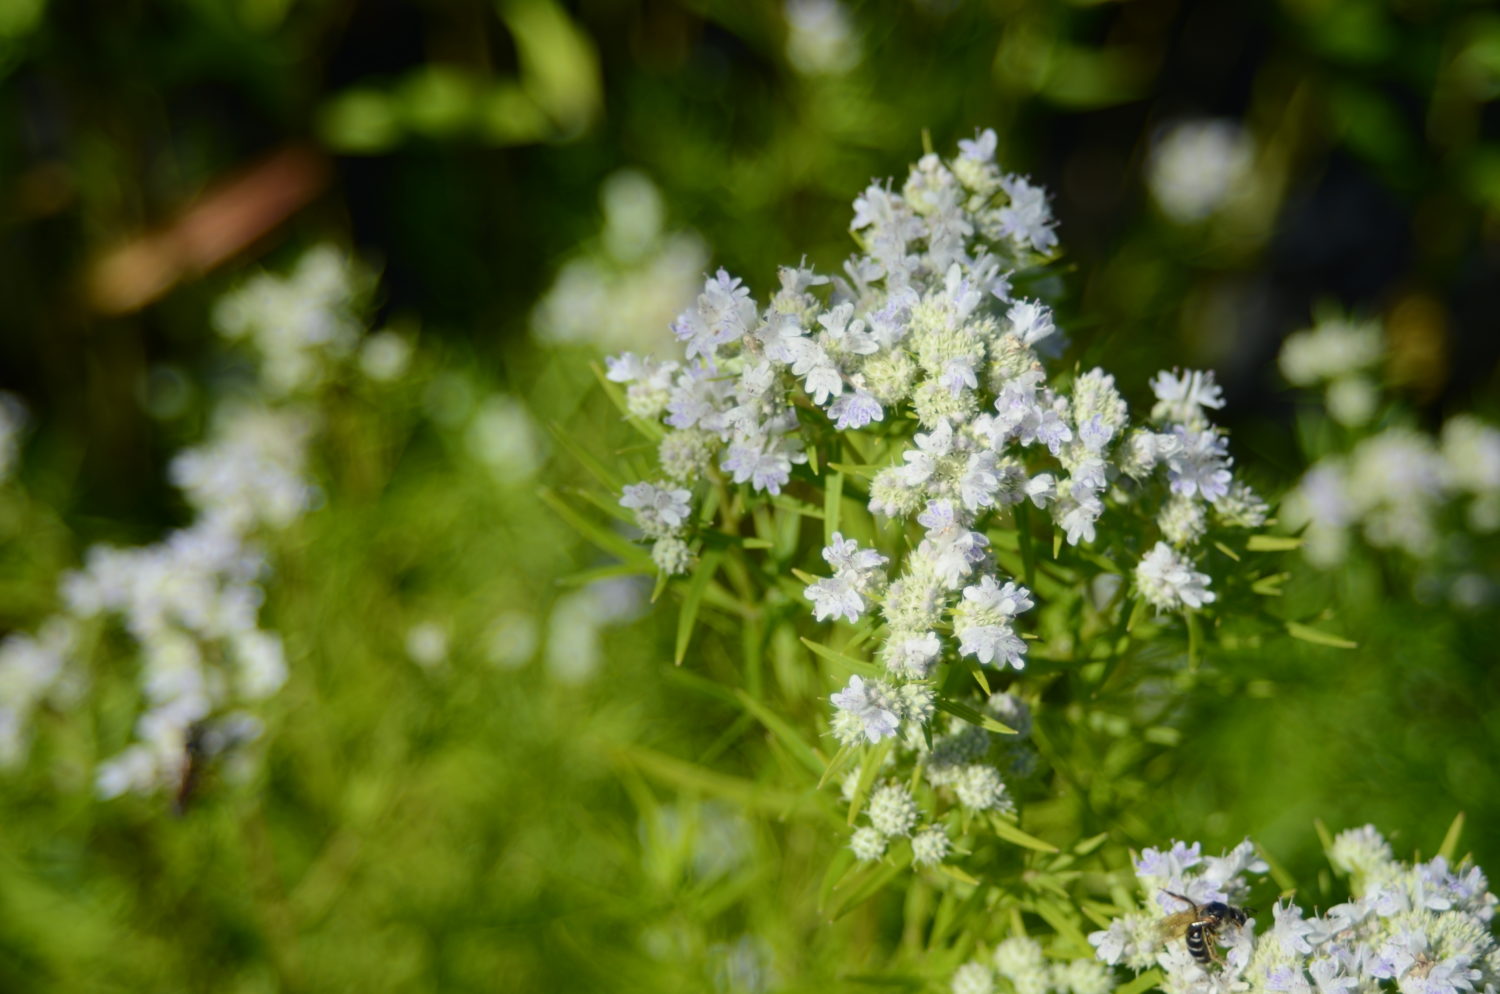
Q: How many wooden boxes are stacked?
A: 0